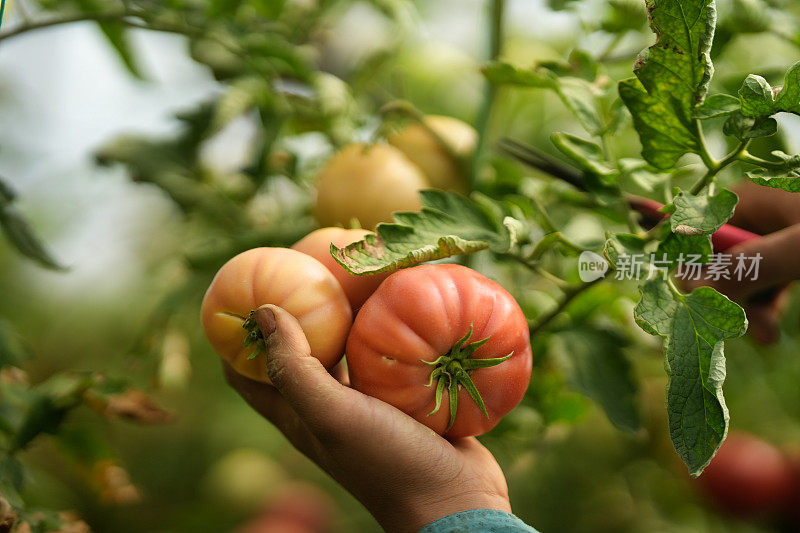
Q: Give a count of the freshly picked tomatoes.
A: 3